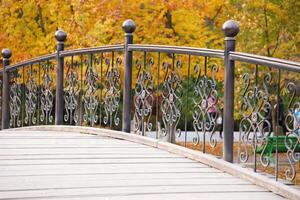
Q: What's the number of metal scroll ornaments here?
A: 11